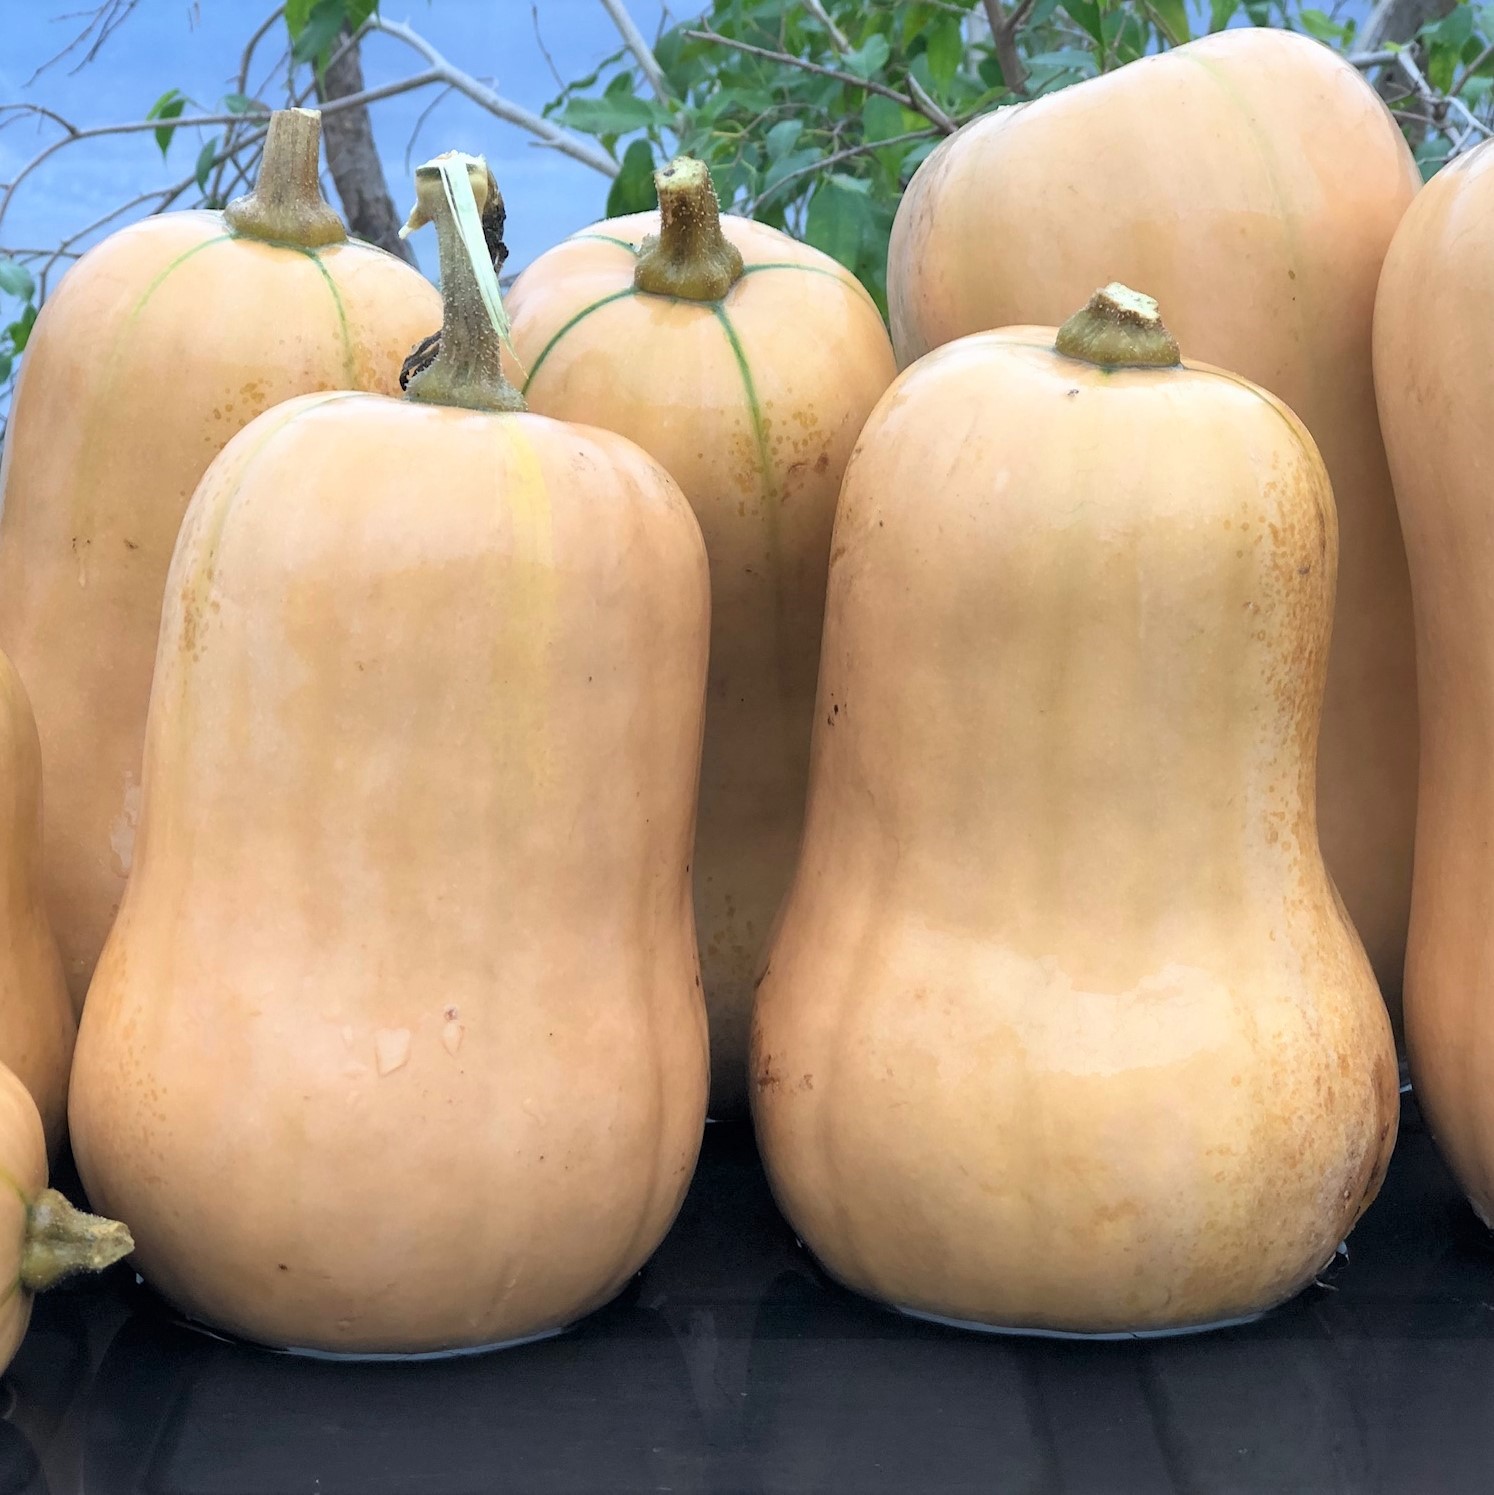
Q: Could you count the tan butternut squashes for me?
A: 8